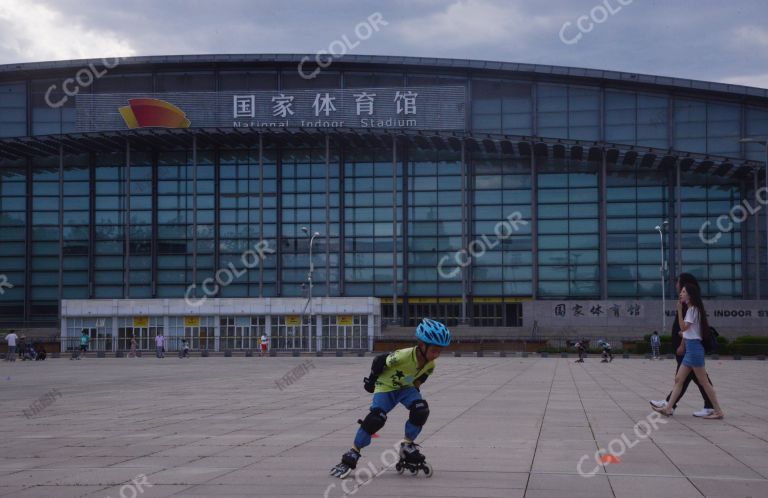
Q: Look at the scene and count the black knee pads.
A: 2